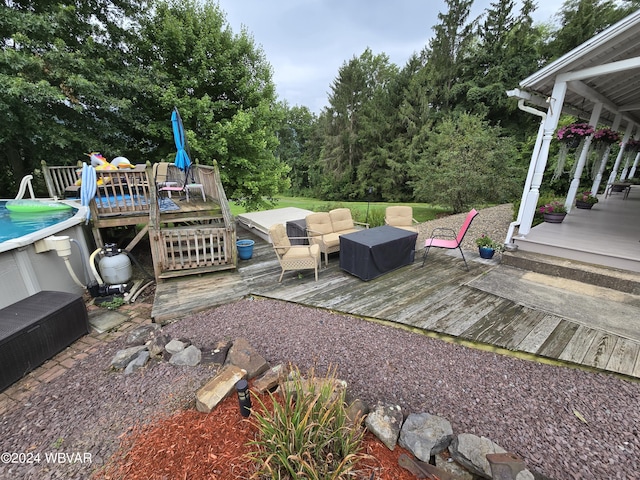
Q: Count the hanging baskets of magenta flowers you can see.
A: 3